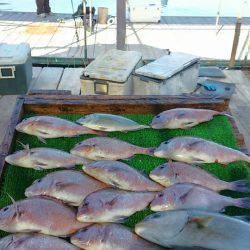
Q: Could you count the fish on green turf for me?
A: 15